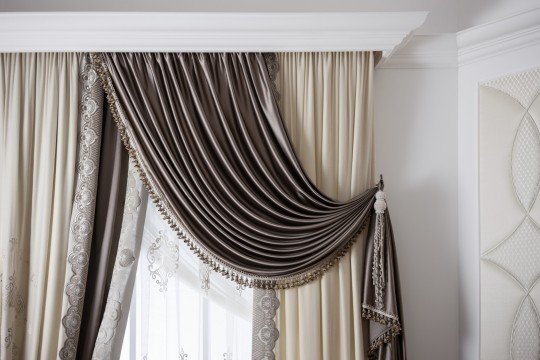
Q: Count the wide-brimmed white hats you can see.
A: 0